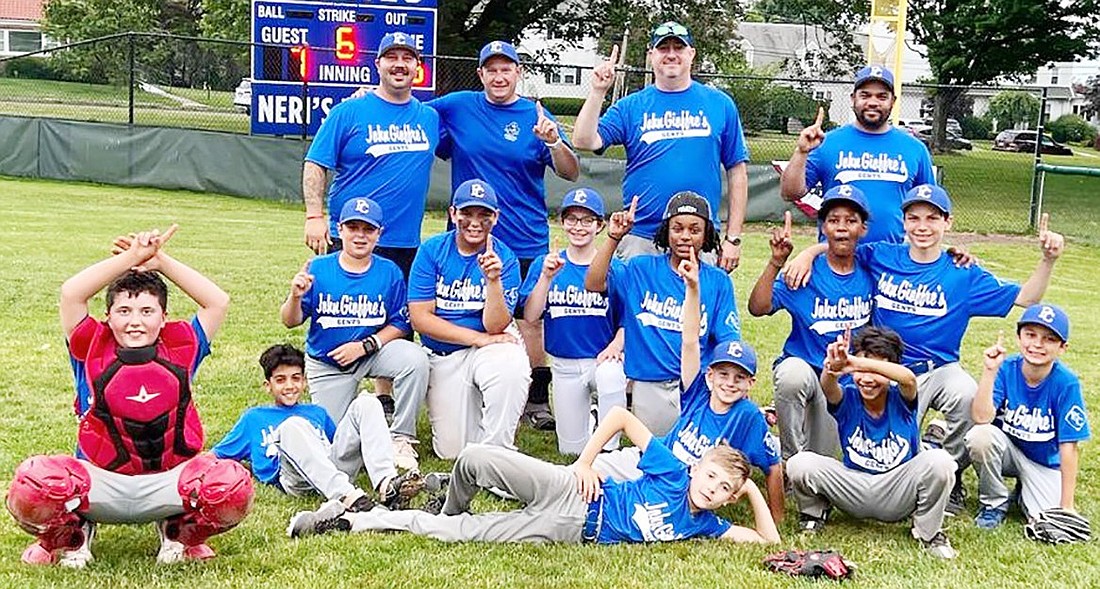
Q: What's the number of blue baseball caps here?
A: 11